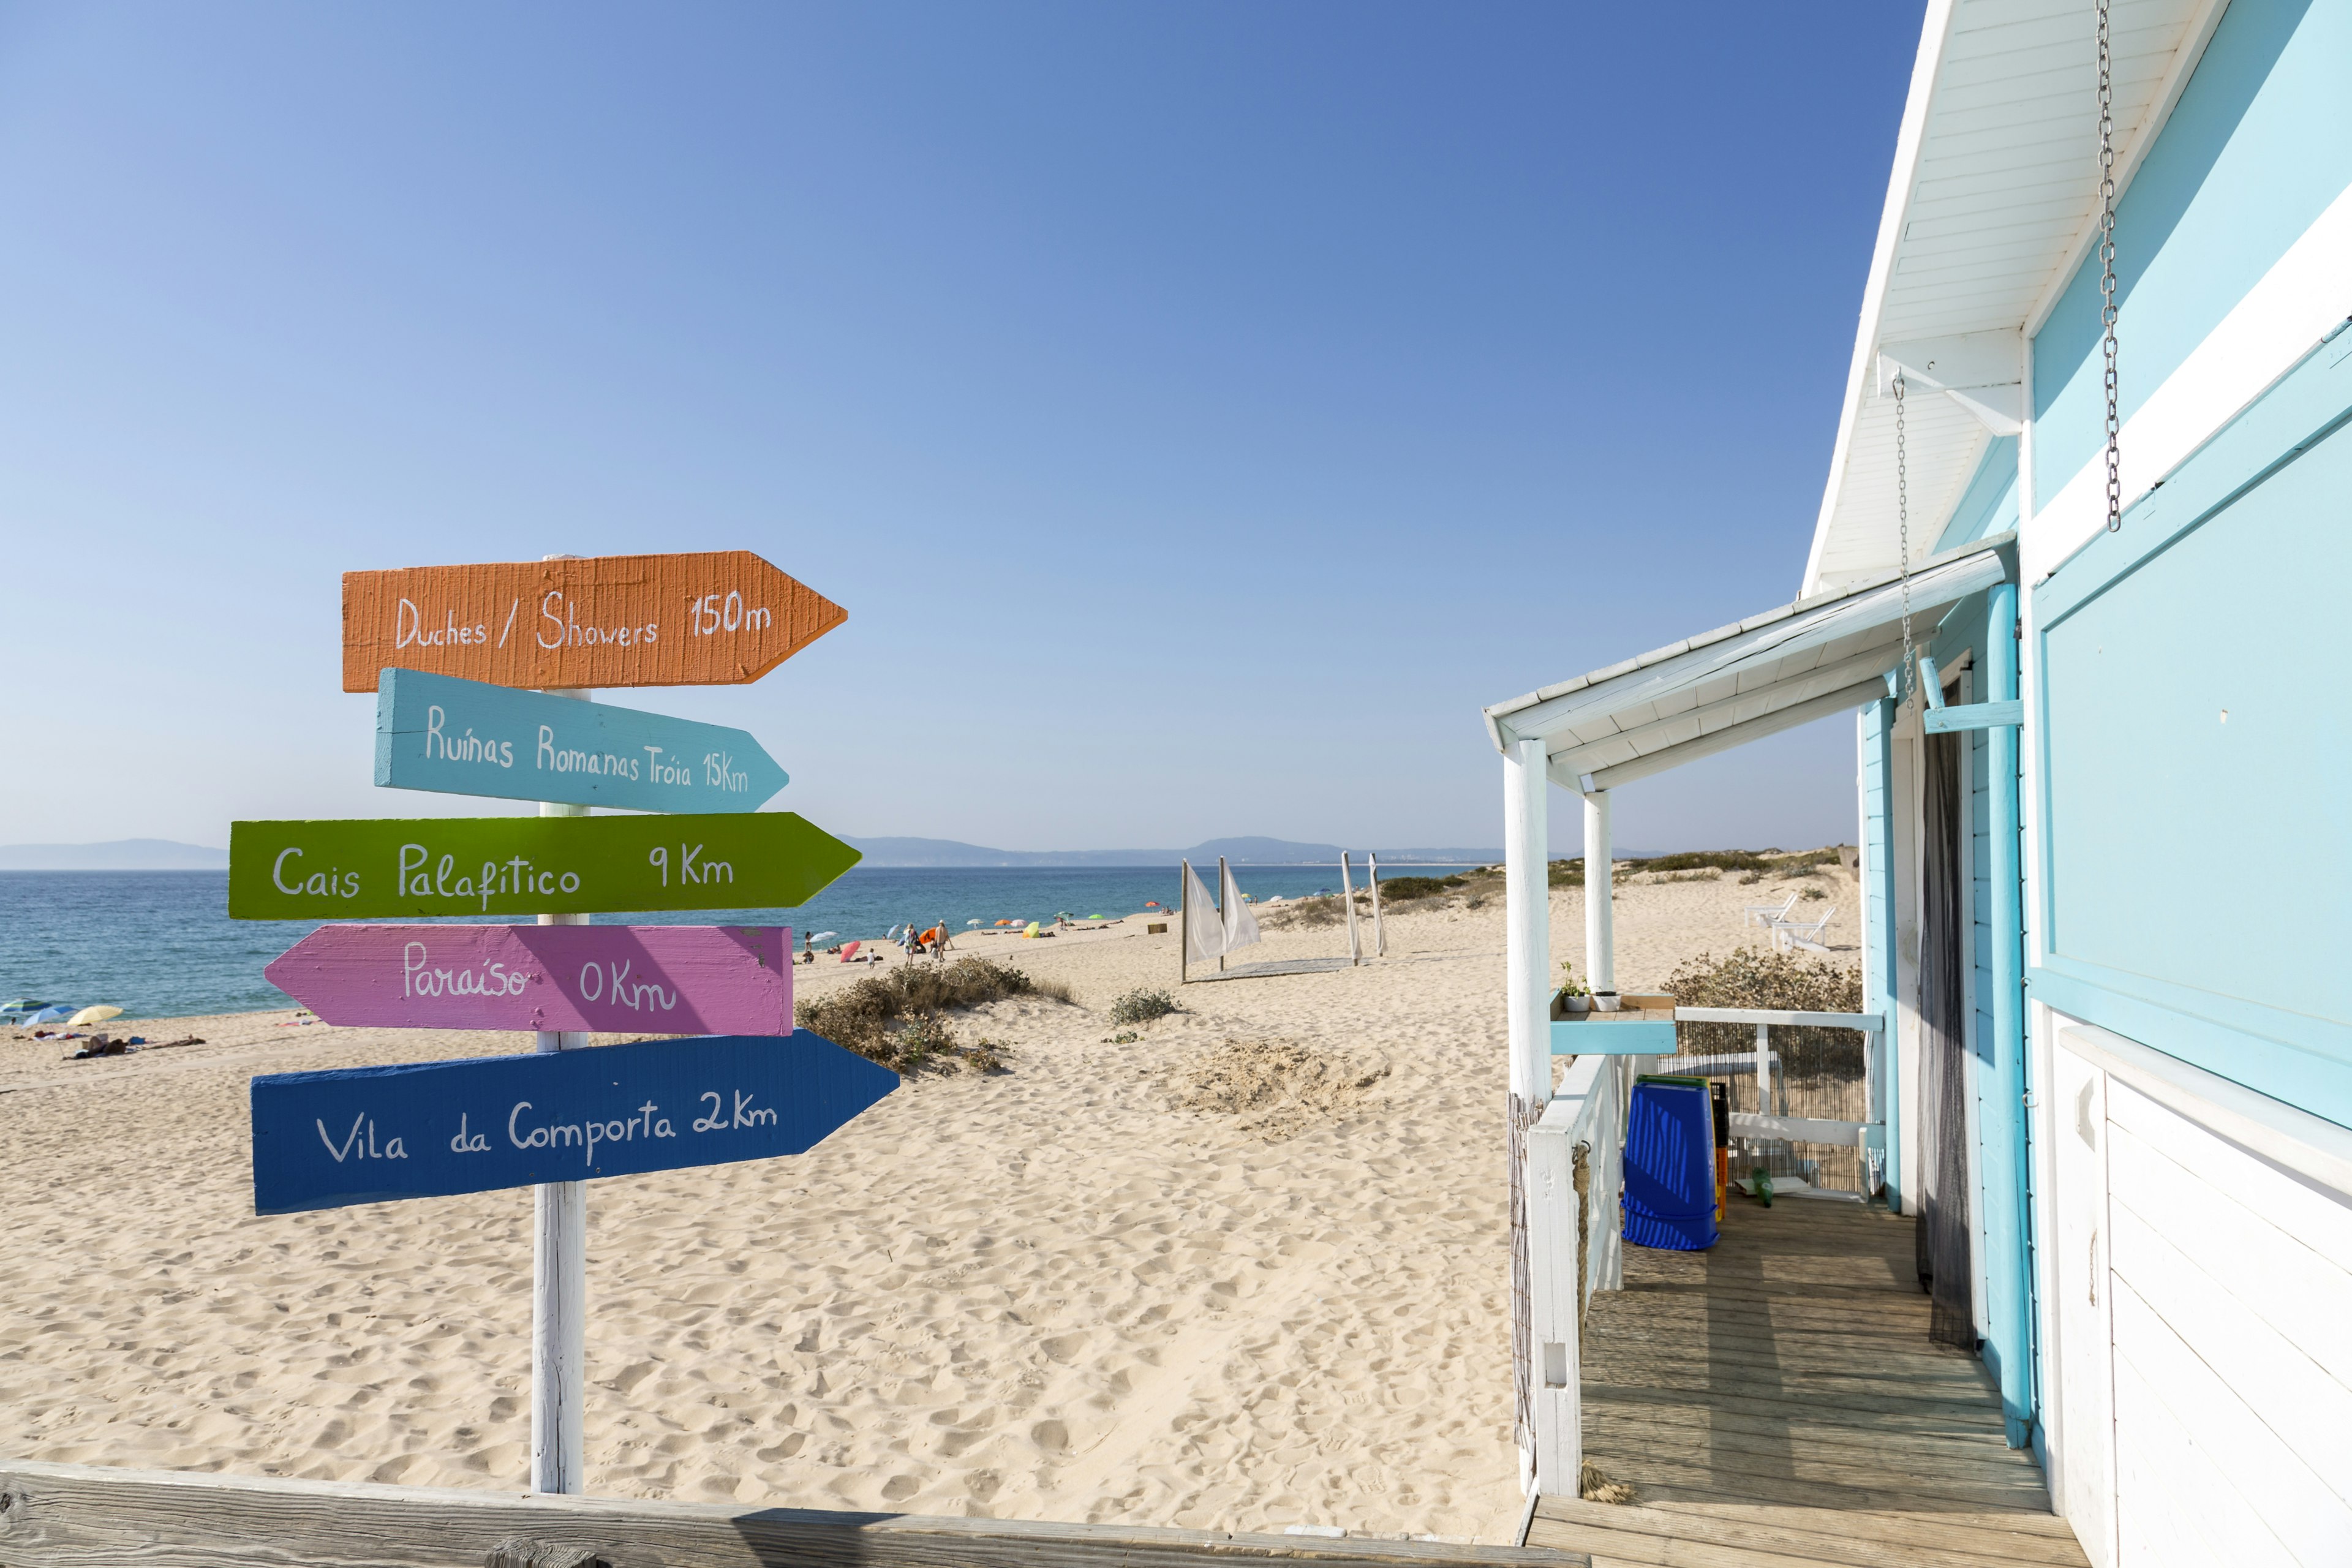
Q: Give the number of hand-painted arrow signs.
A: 5